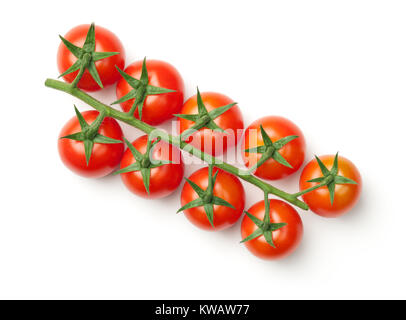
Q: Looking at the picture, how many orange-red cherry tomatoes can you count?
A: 9